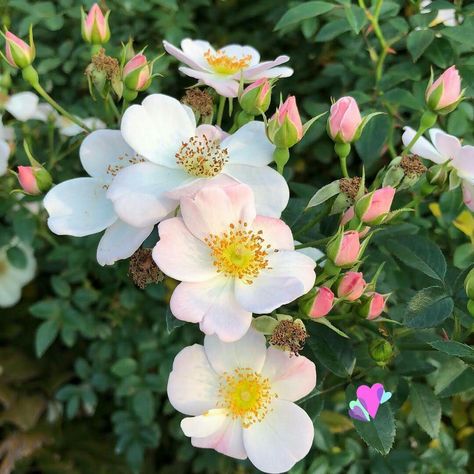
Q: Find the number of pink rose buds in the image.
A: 13